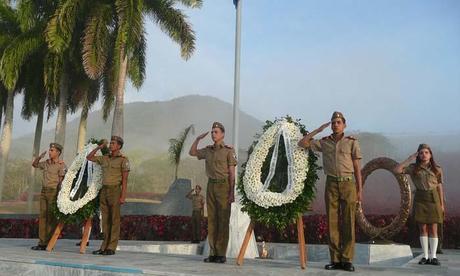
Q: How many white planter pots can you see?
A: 0